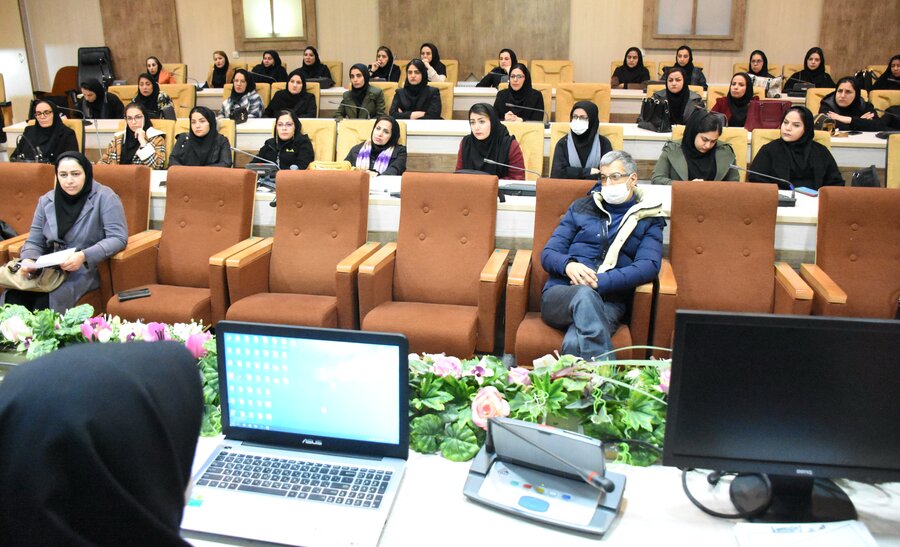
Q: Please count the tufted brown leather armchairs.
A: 8